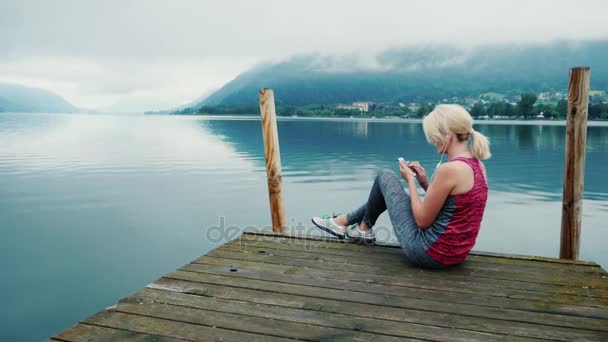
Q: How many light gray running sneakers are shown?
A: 2